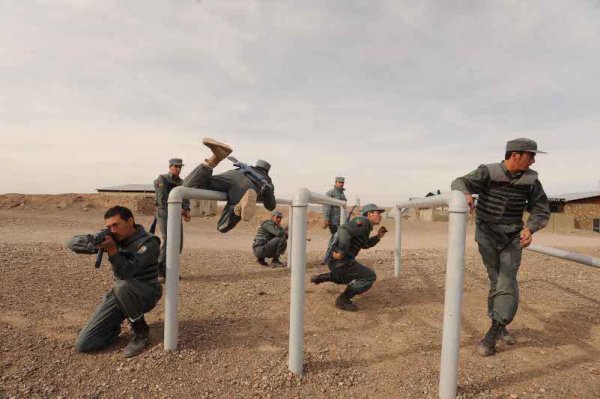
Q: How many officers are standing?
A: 3